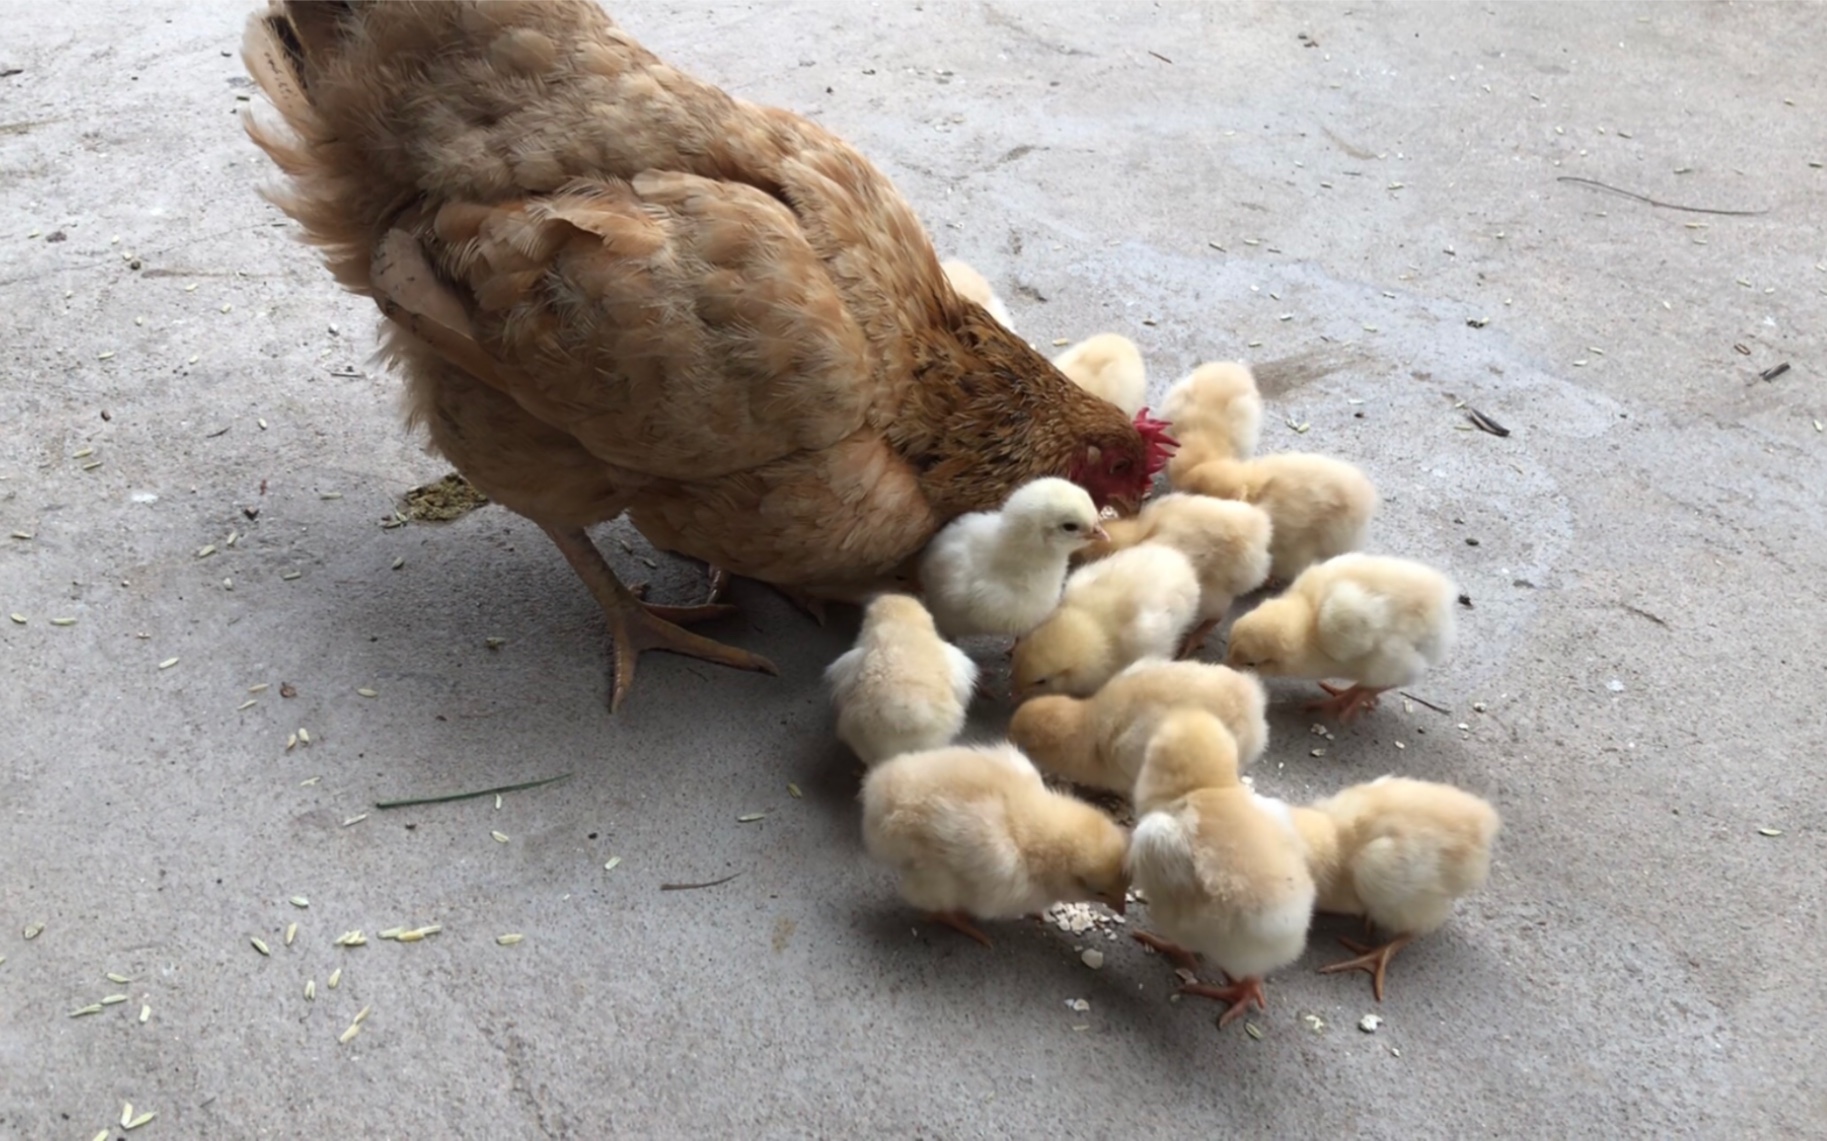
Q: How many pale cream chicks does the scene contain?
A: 13